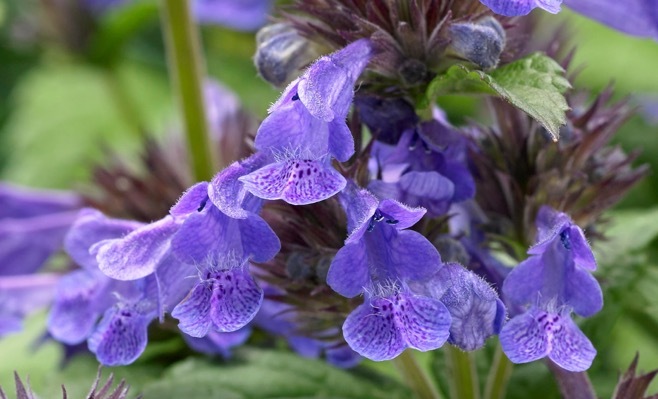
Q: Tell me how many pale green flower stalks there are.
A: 4